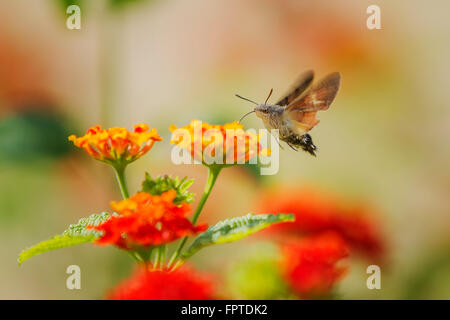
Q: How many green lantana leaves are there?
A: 2